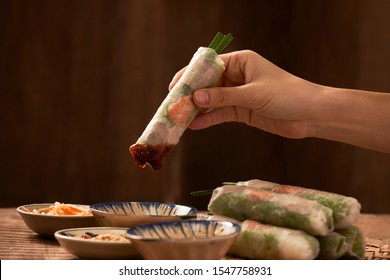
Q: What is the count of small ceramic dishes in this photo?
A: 4